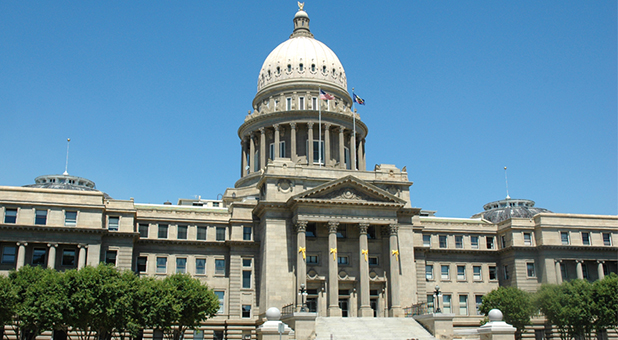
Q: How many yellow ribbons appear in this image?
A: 4